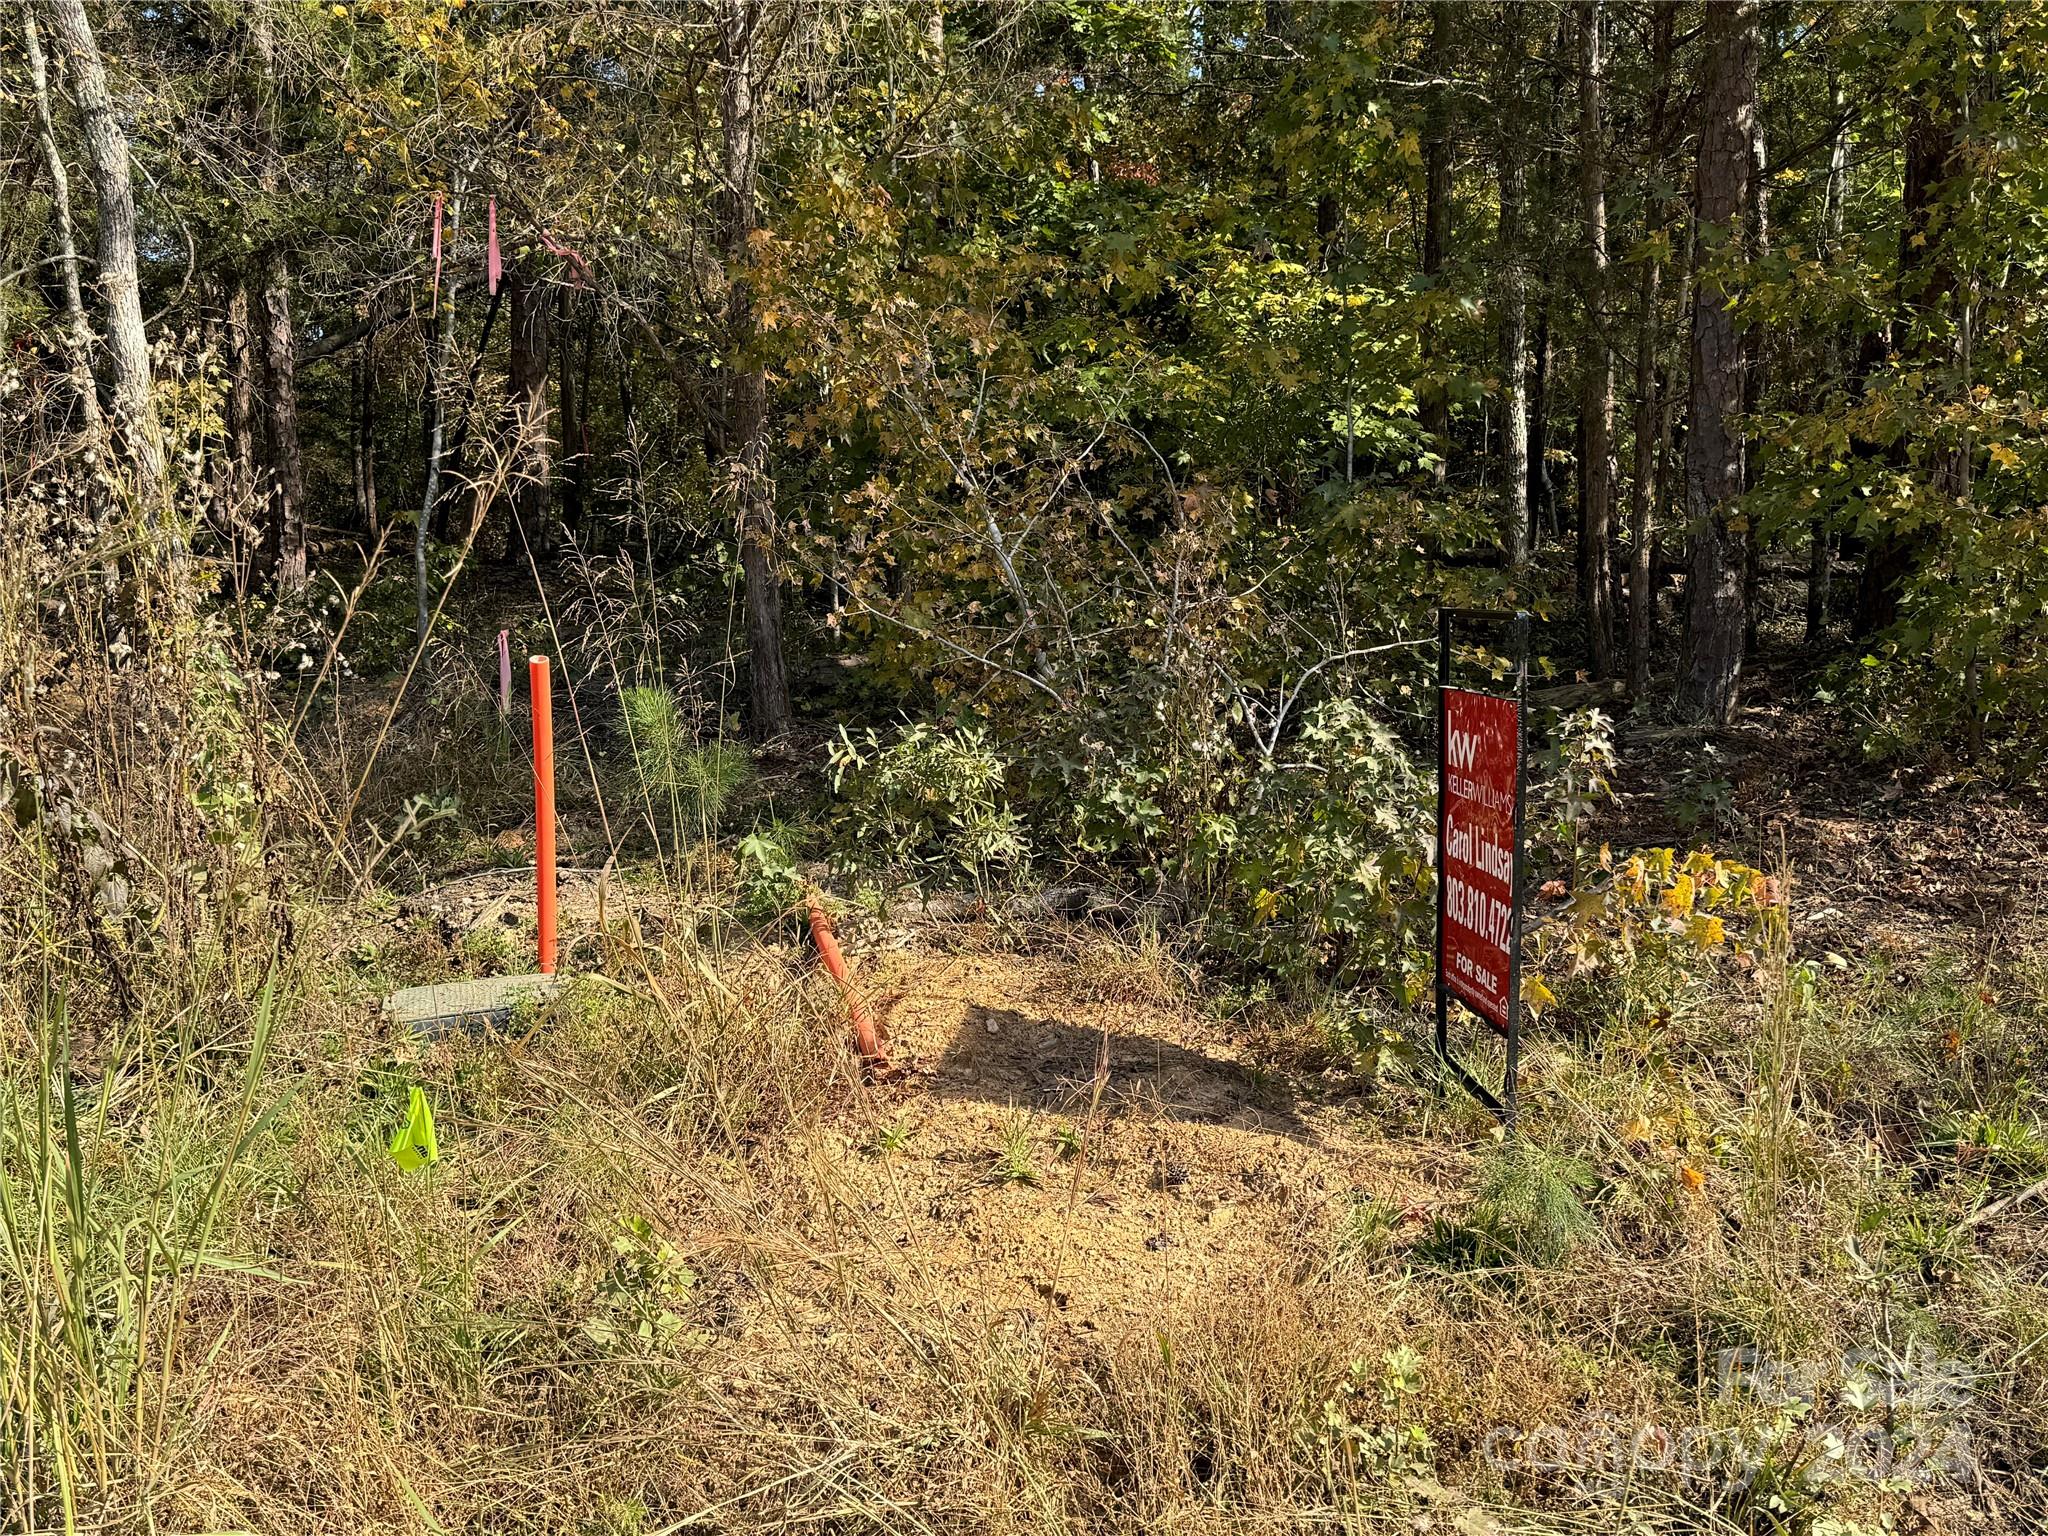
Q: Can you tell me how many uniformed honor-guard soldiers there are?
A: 0